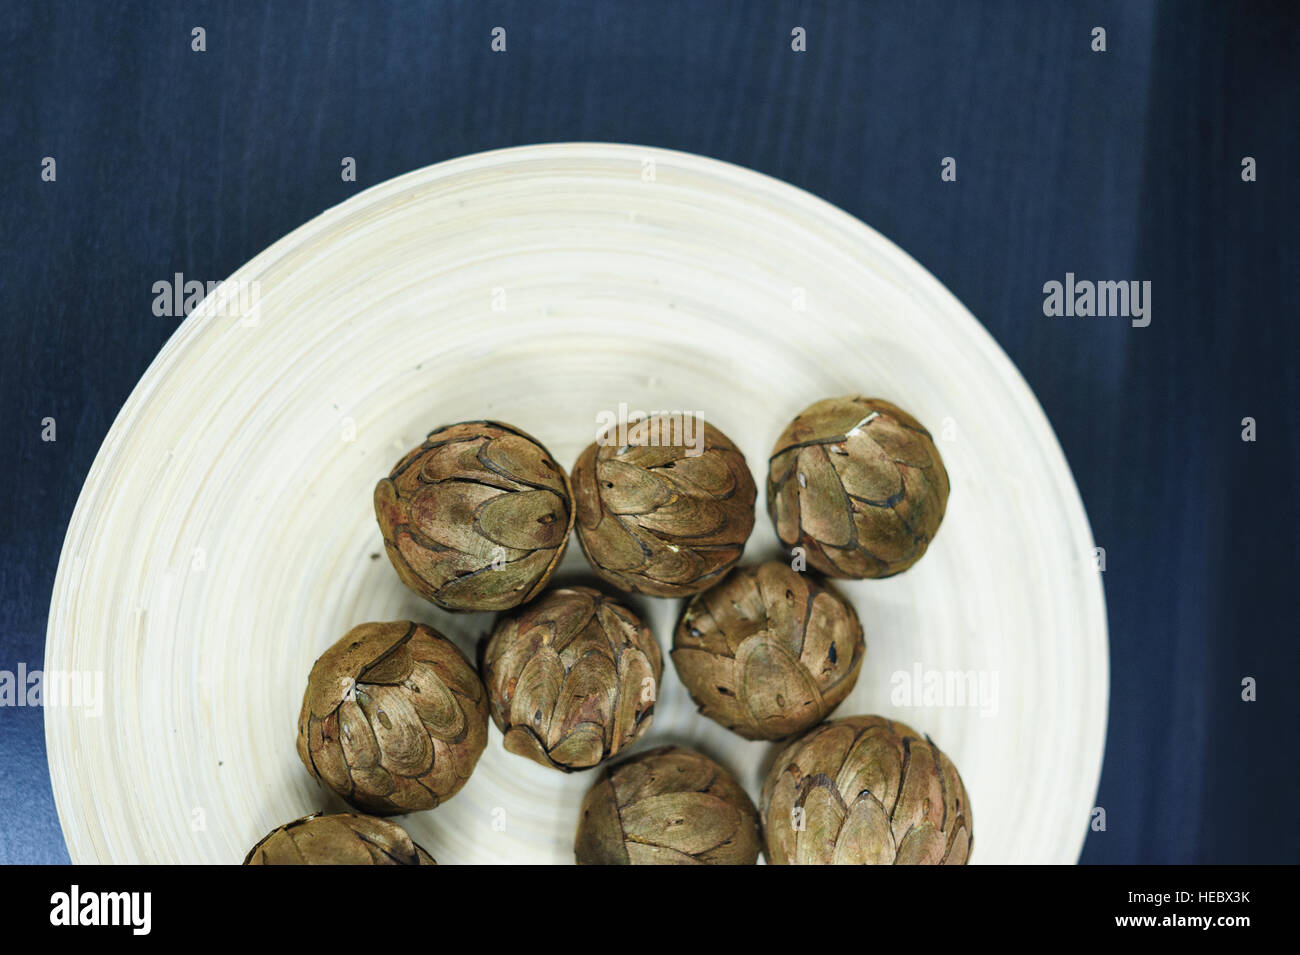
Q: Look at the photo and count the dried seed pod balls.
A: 9